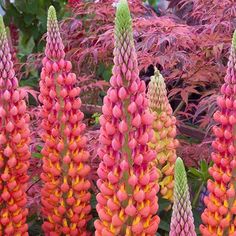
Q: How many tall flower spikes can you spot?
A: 6